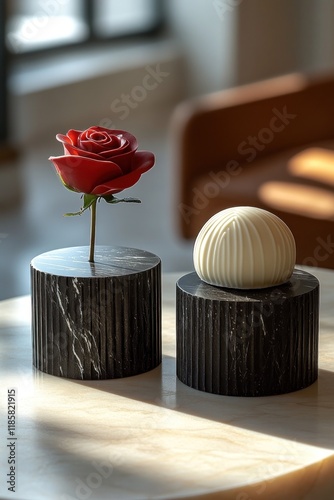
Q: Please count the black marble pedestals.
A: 2